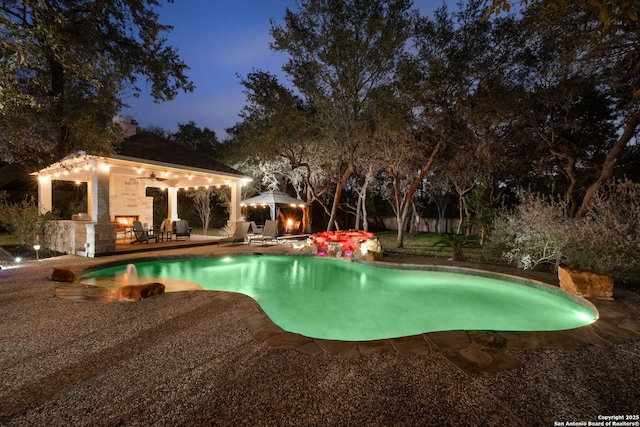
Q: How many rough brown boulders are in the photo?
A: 3